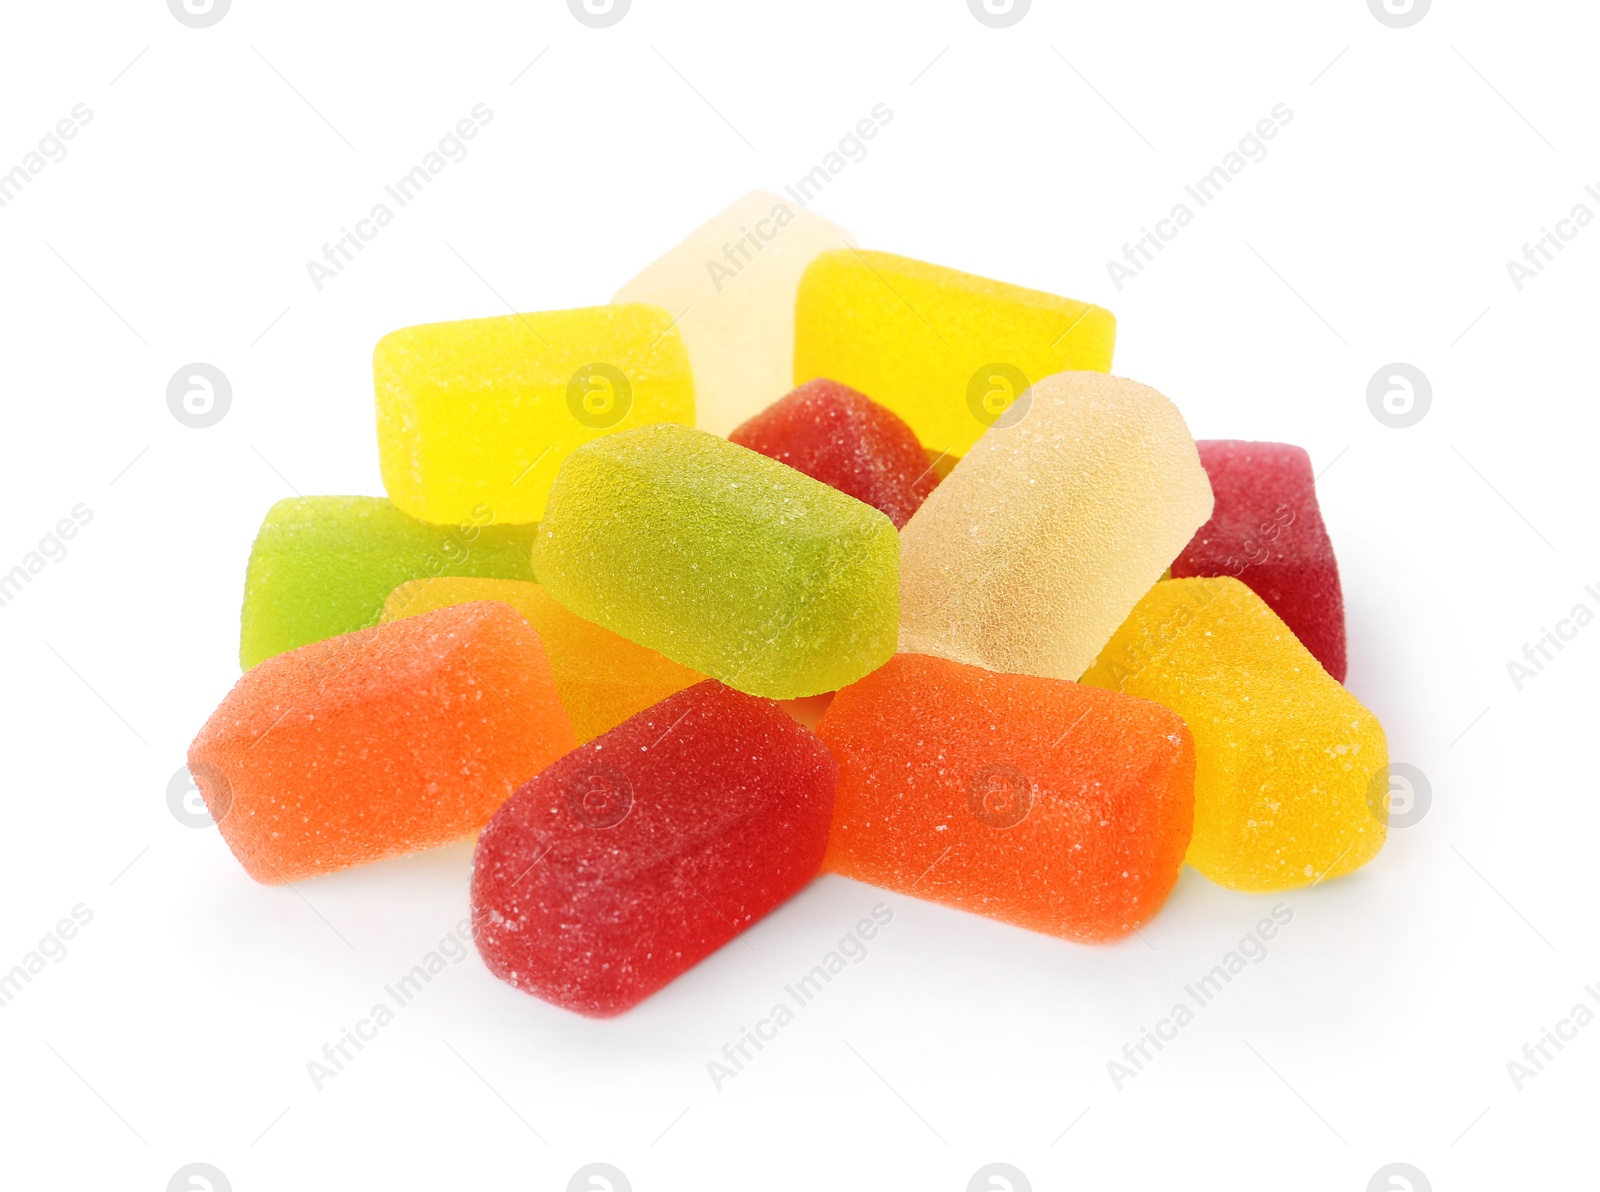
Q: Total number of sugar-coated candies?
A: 13